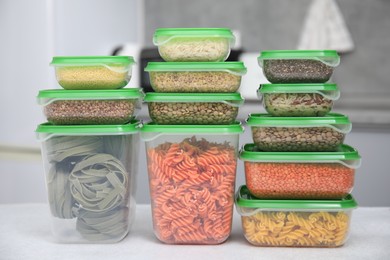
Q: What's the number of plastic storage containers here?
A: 12